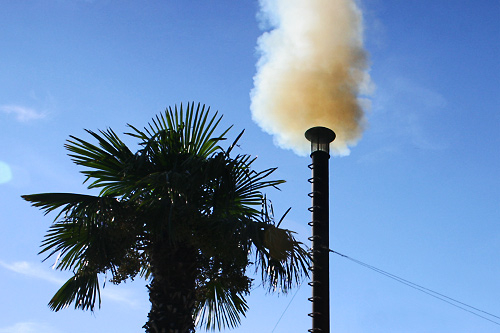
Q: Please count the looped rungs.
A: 12